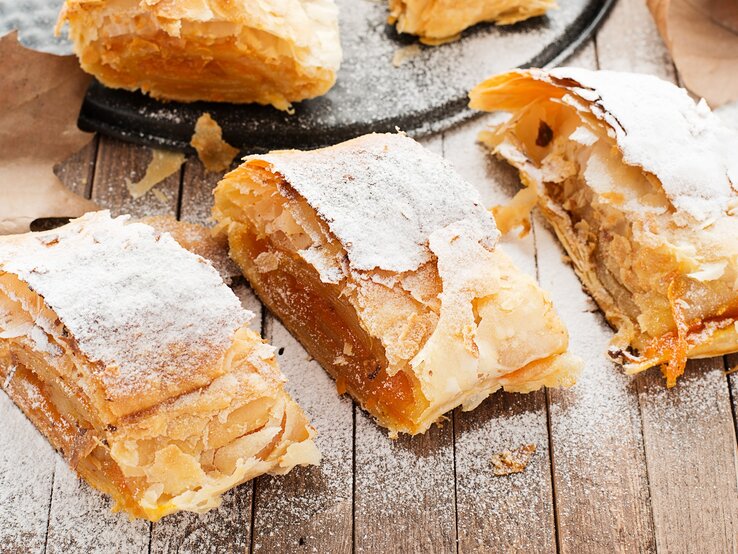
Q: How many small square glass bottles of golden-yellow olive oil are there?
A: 0